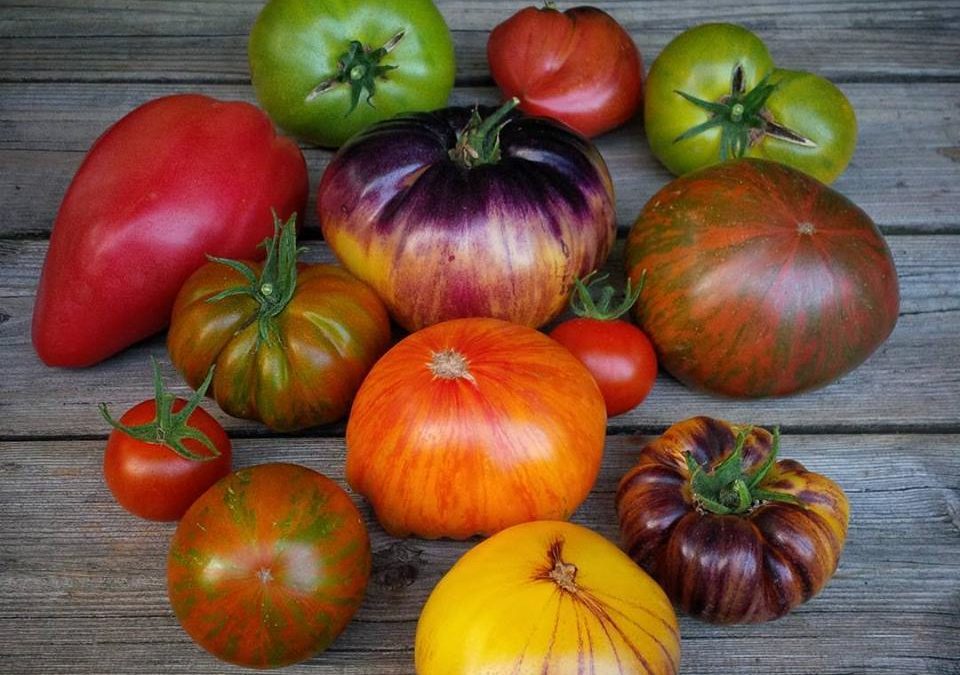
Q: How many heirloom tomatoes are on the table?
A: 13